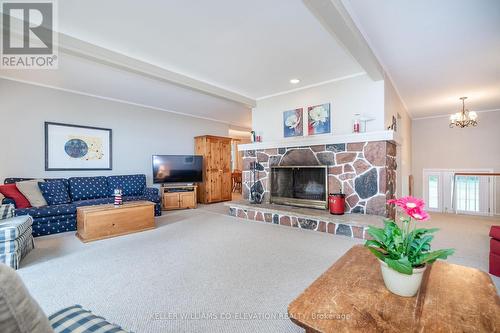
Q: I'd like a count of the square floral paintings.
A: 2